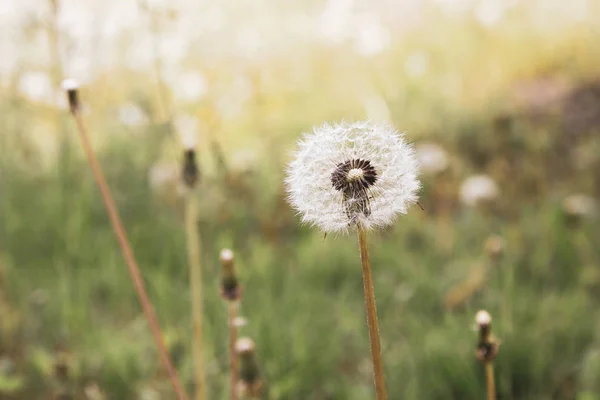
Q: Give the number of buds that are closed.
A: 5